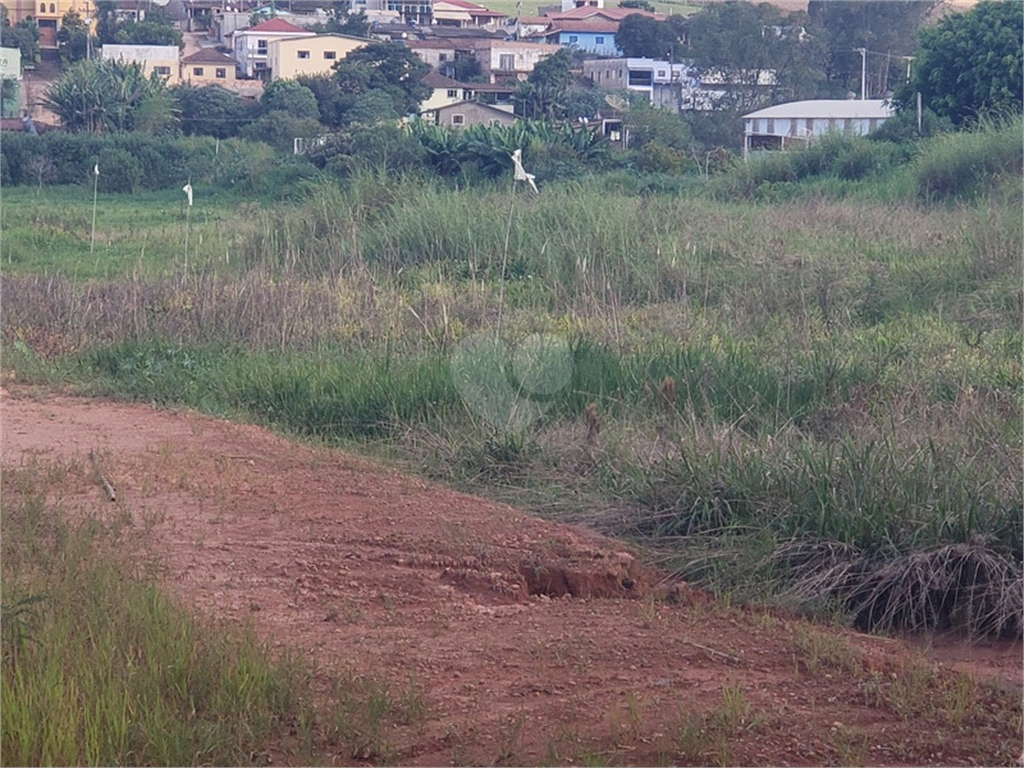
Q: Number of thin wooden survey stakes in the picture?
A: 3